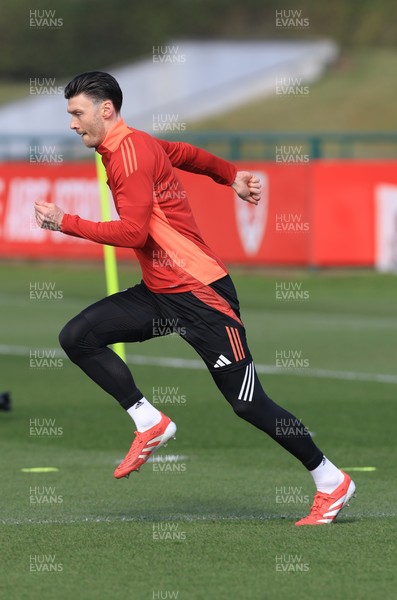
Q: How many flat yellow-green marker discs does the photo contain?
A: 2